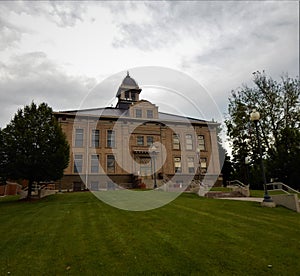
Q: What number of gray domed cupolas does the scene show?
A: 1